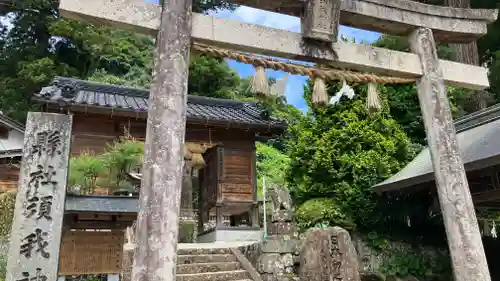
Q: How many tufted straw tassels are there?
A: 3